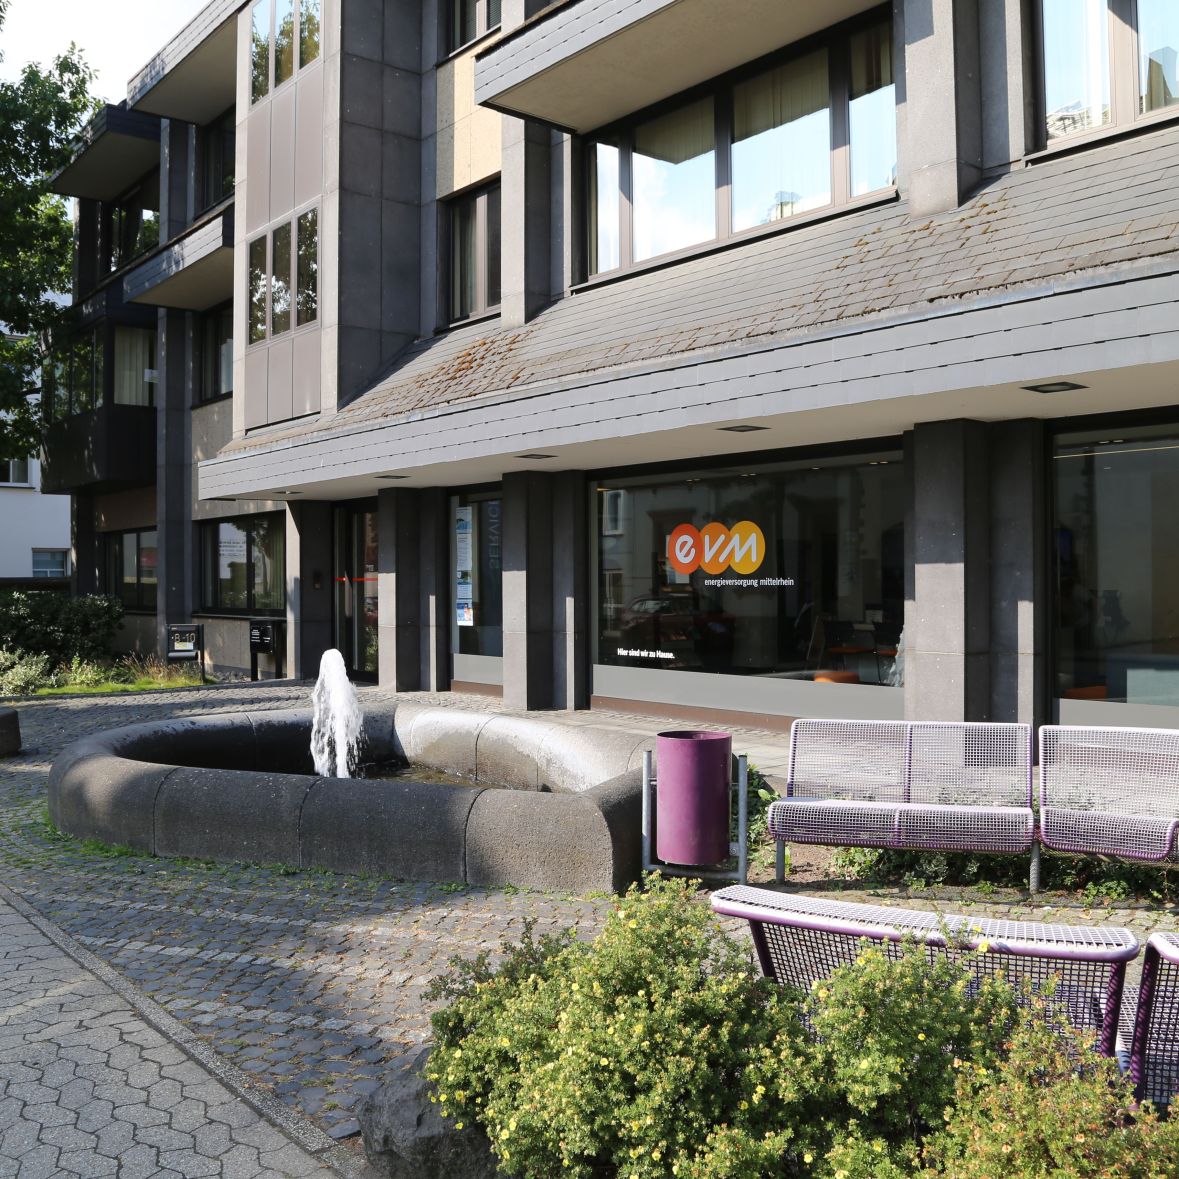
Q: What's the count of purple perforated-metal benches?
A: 4